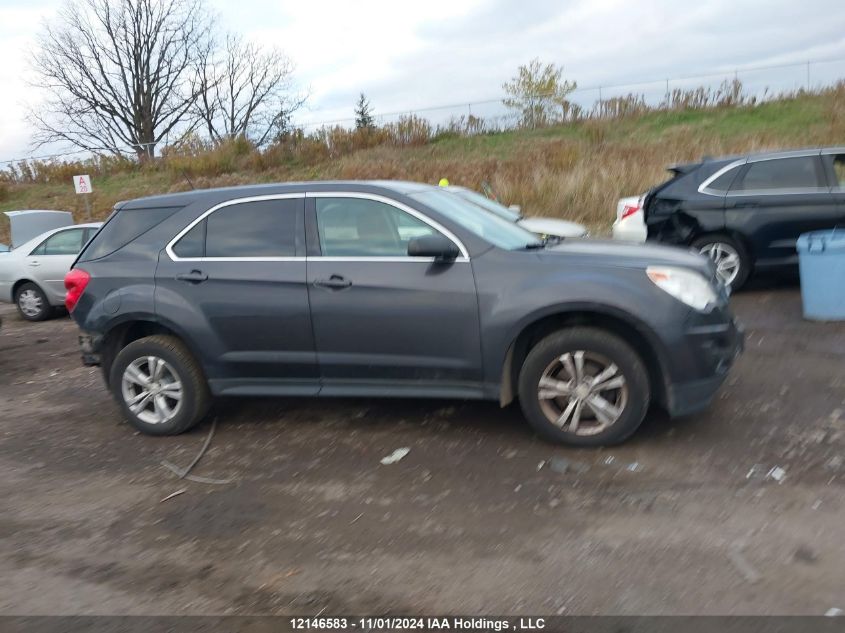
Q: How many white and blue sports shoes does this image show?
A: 0